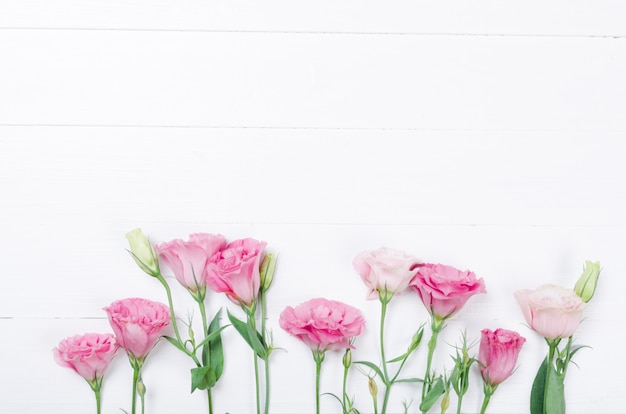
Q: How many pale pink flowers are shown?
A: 2